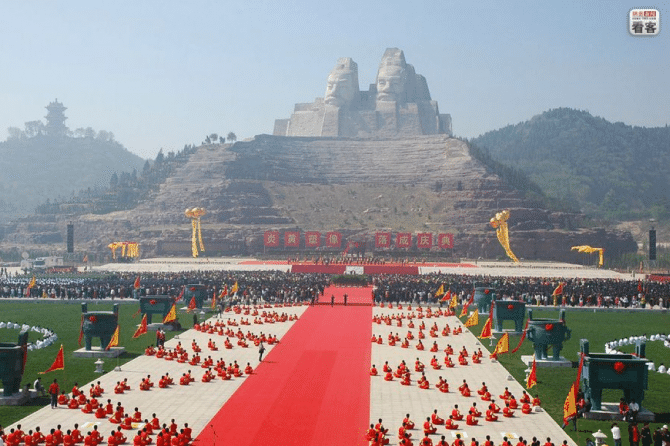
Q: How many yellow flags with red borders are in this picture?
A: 9